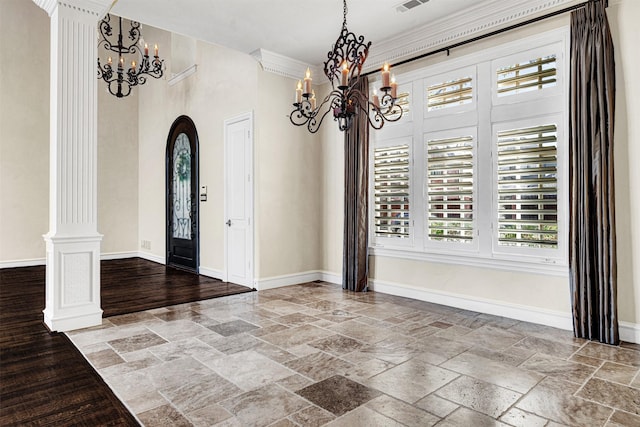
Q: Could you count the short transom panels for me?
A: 3